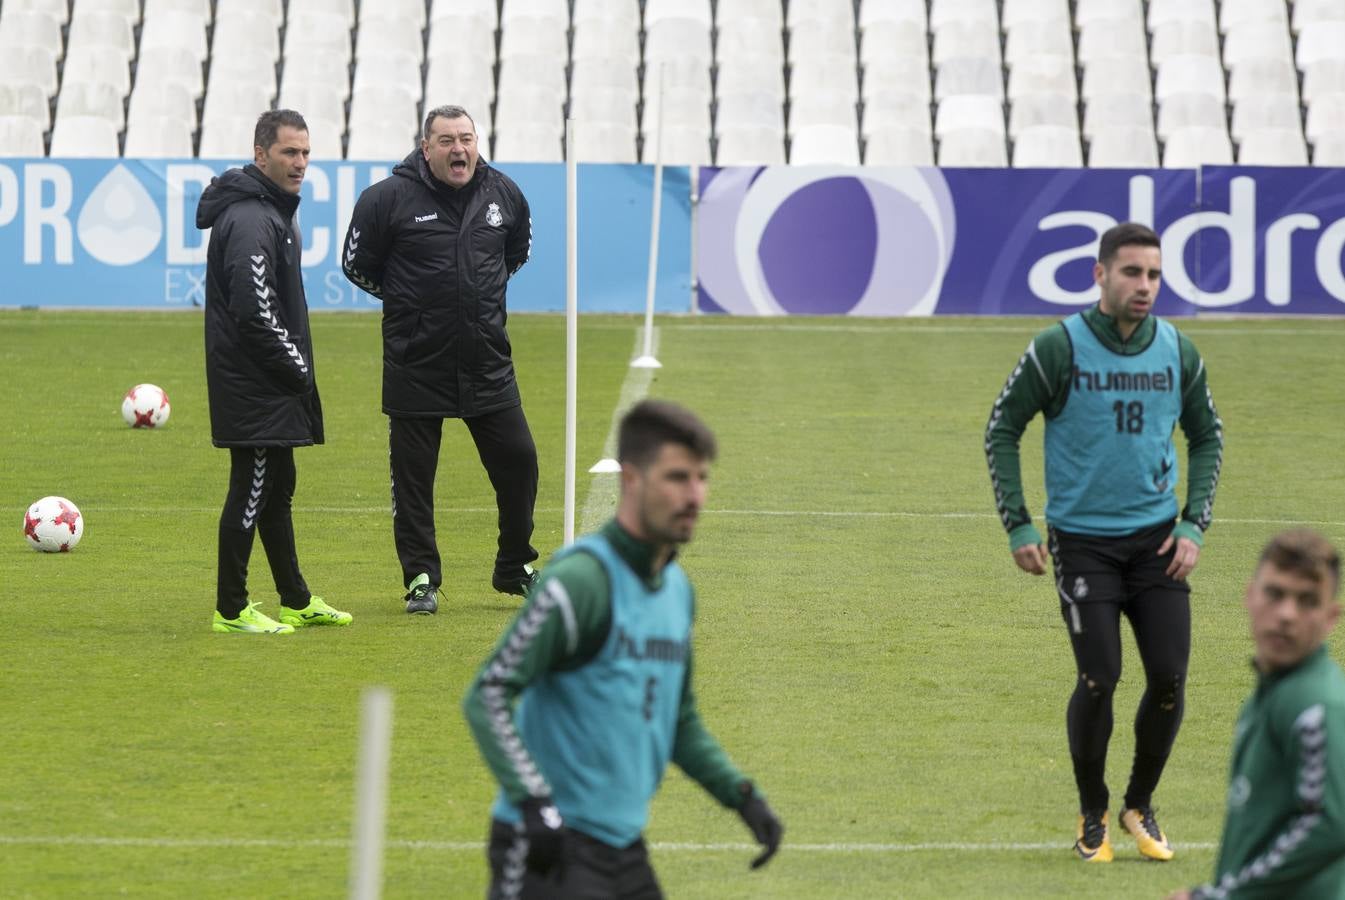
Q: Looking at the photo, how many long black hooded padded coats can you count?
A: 2